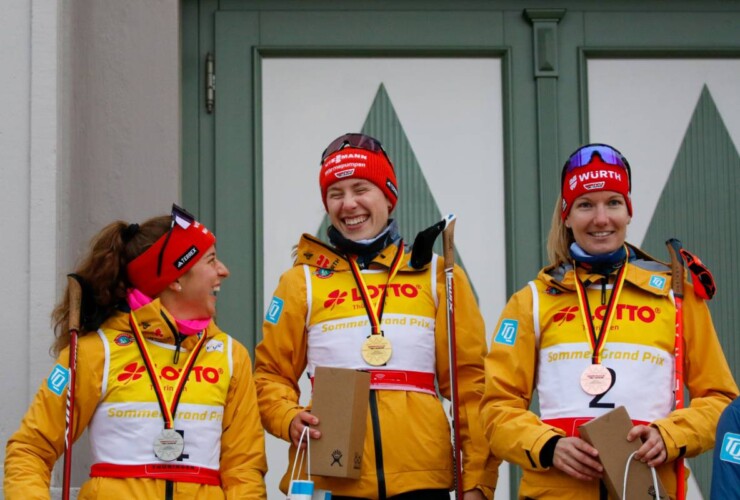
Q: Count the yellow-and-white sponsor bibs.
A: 3